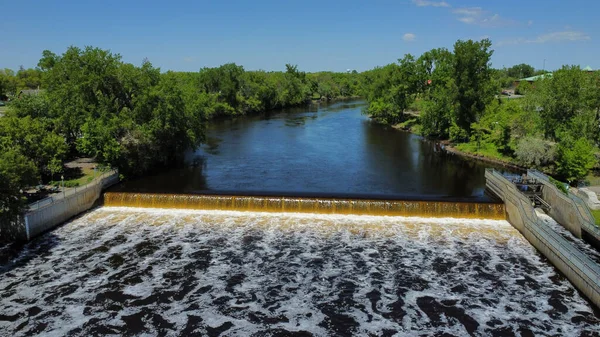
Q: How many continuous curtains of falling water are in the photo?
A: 1